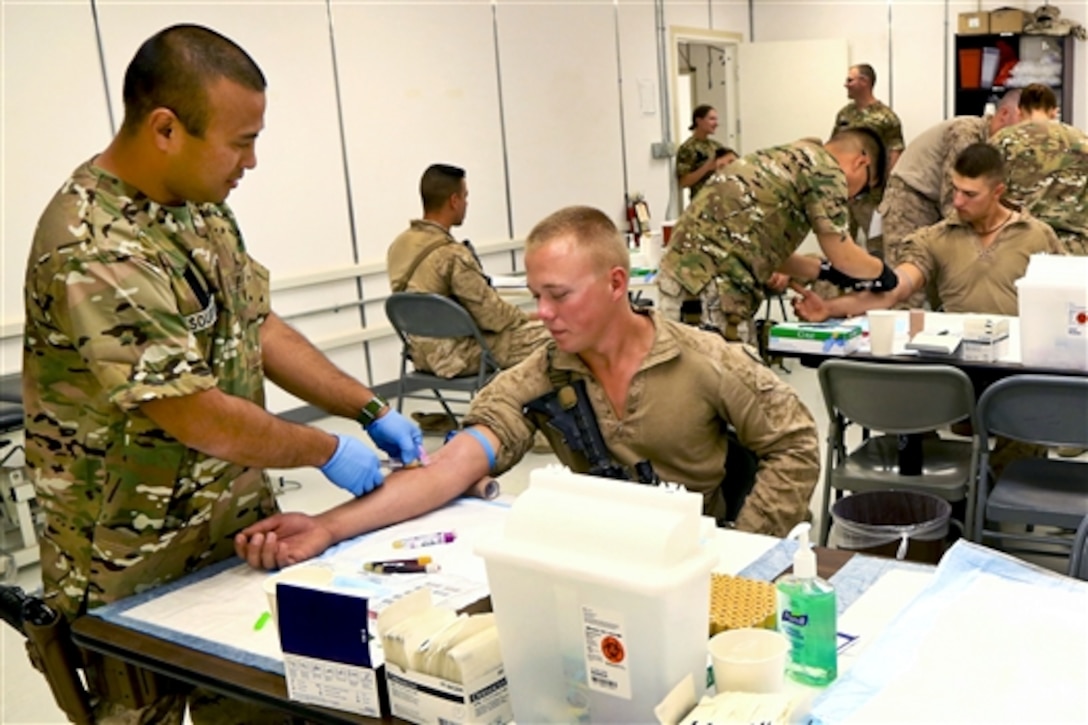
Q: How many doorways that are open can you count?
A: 1